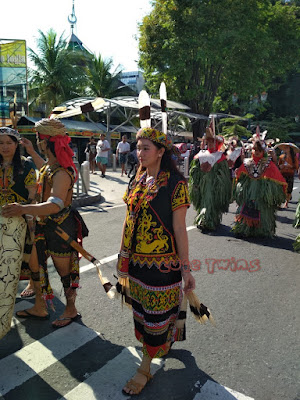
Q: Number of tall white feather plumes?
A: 2